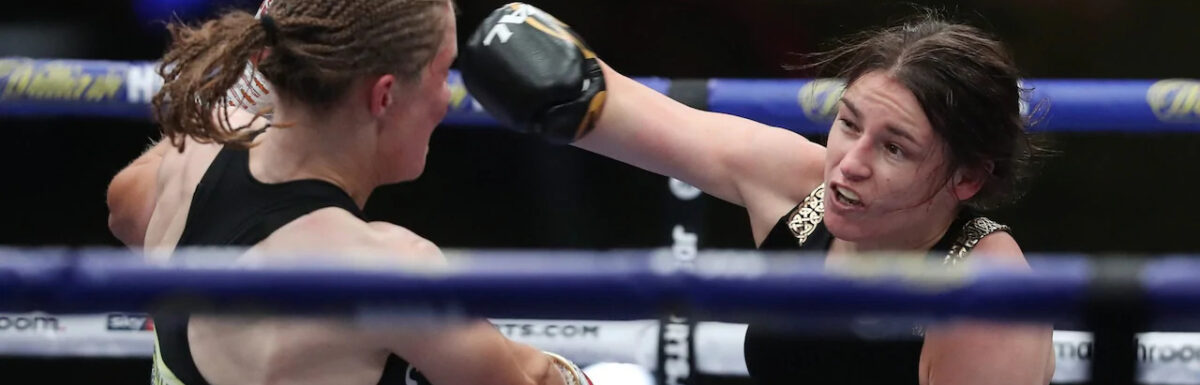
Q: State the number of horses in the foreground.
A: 0